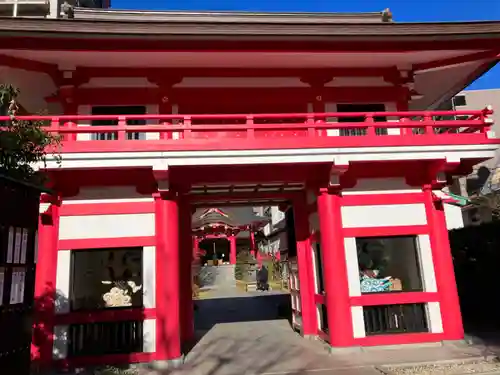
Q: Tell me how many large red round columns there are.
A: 4